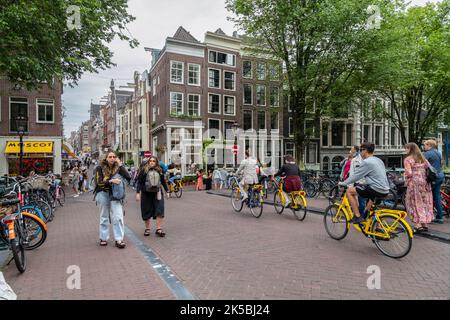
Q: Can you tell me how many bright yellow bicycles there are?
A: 4